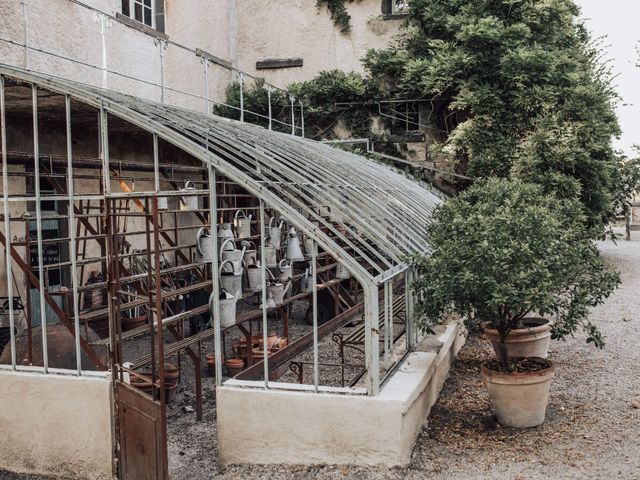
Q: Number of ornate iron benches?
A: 1